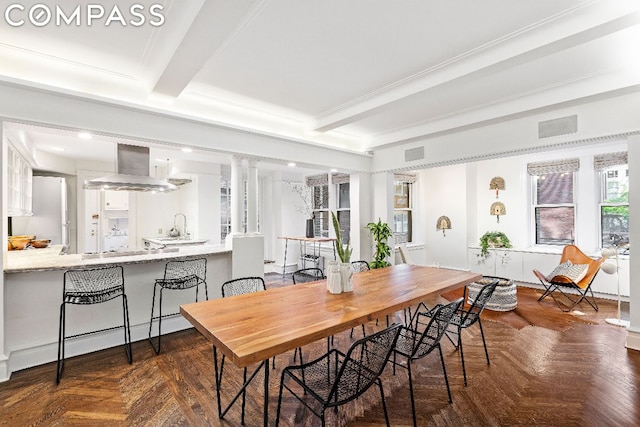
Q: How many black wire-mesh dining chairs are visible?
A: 6